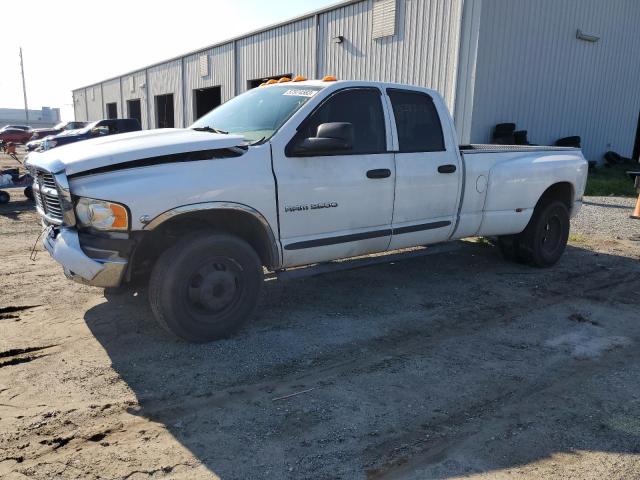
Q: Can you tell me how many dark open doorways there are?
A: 5